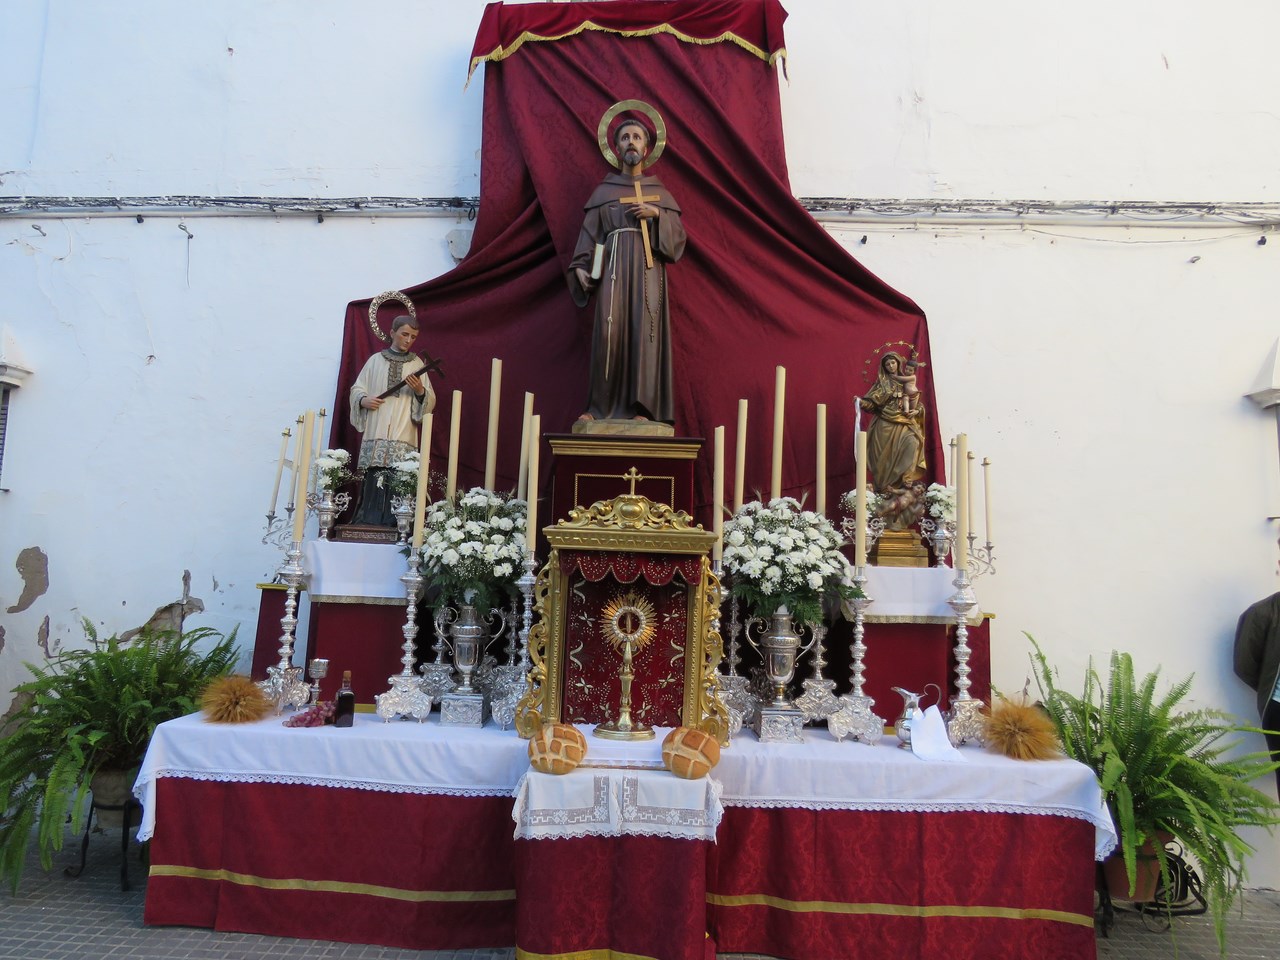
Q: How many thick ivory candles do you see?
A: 12